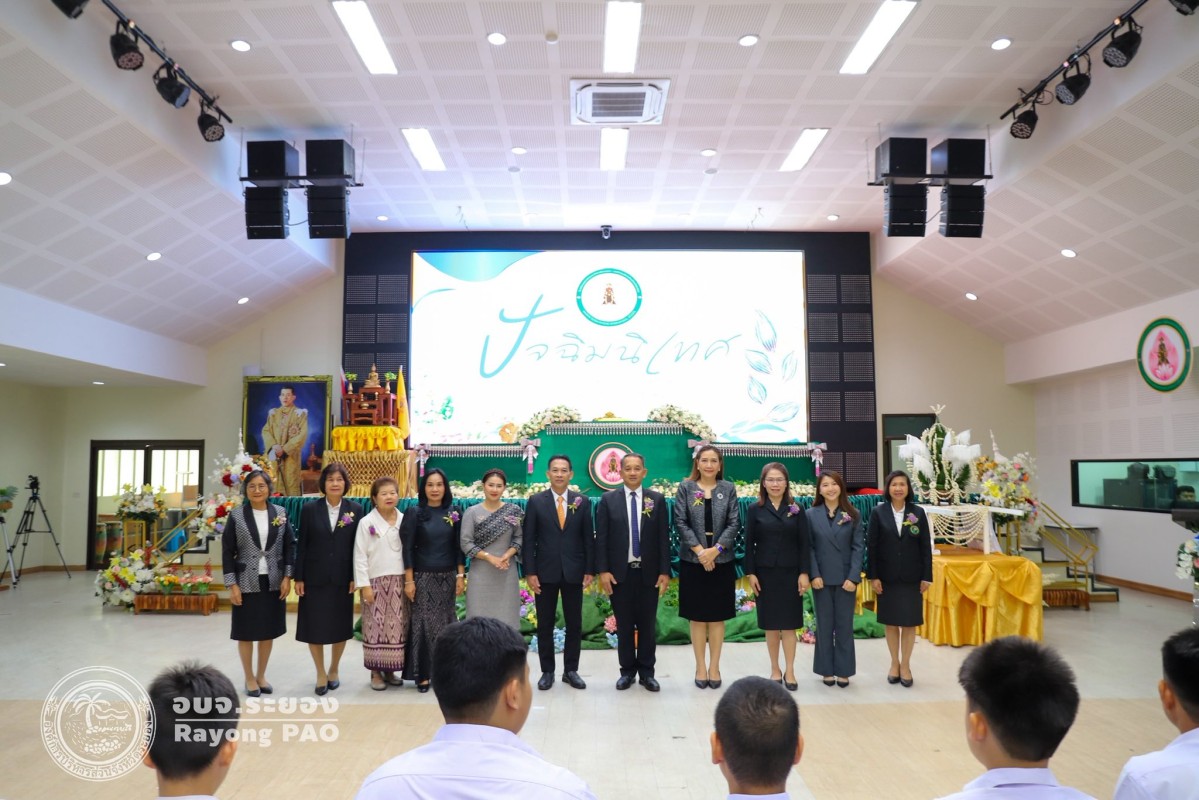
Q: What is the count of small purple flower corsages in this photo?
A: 11